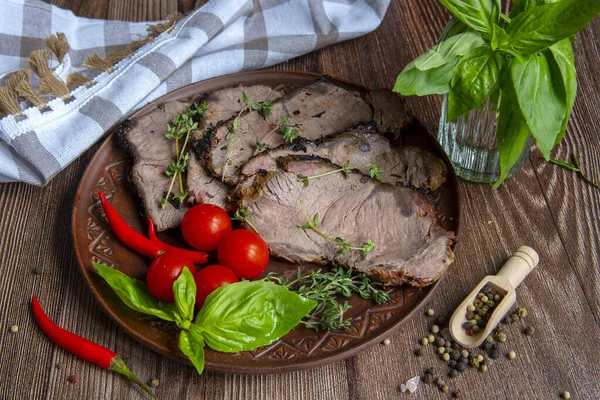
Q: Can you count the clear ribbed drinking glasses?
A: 1